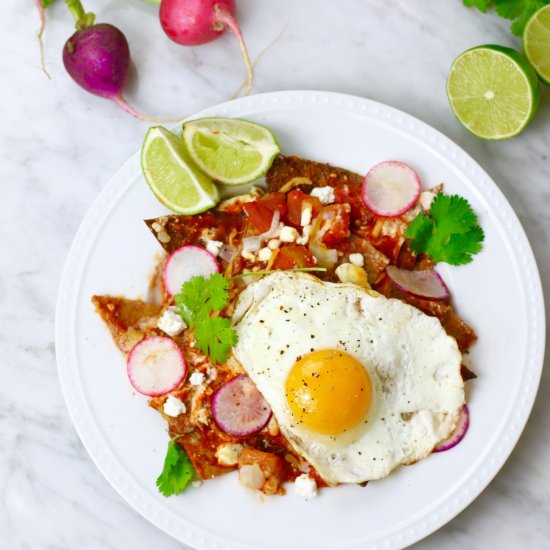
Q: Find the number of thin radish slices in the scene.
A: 6